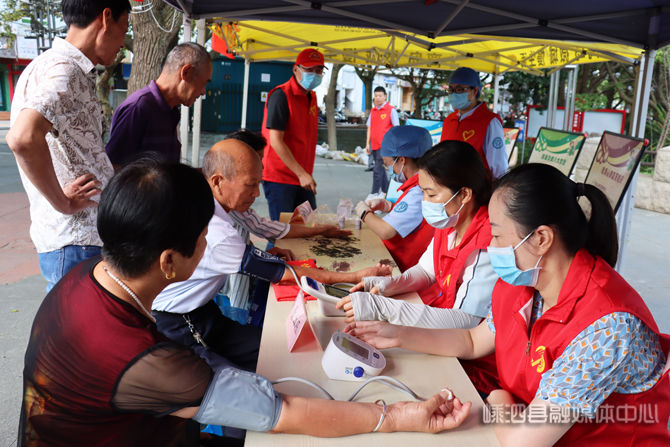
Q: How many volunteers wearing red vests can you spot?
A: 6